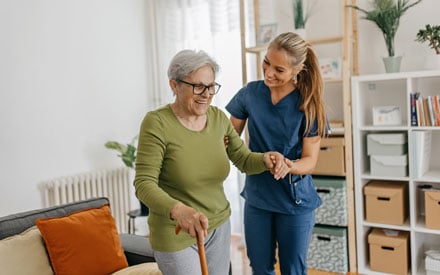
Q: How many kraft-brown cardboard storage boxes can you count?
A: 4